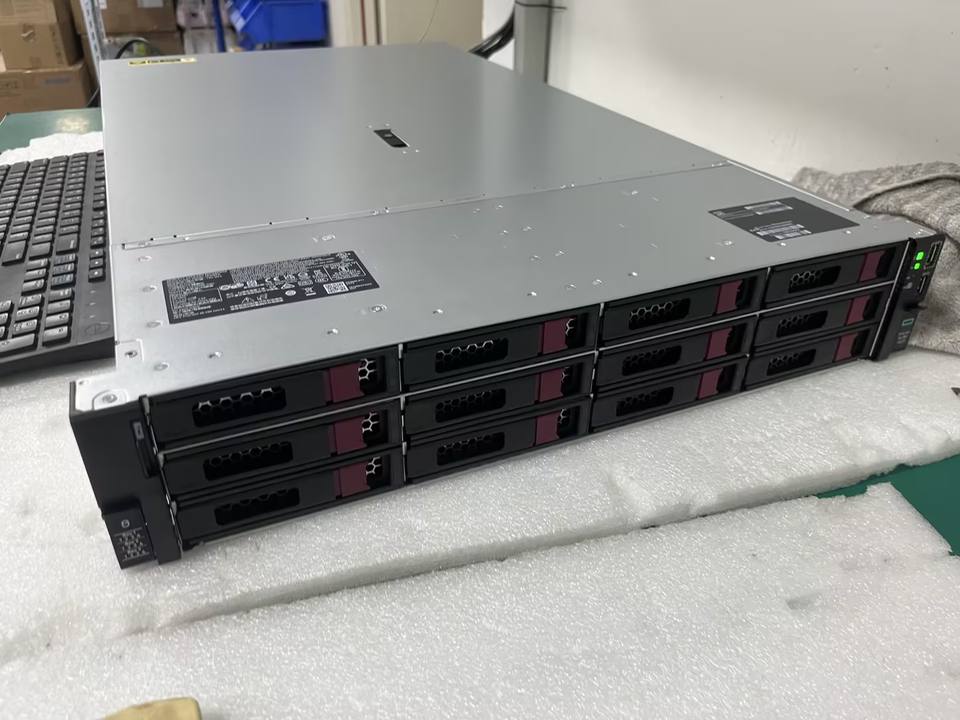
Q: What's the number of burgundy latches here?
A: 12